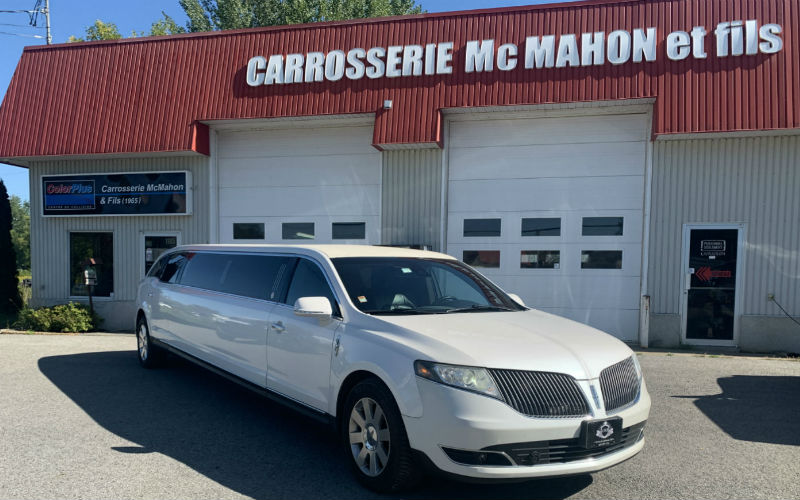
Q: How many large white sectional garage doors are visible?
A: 2